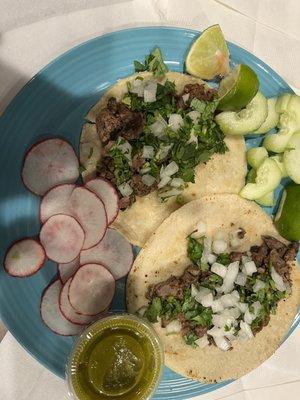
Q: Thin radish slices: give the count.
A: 11